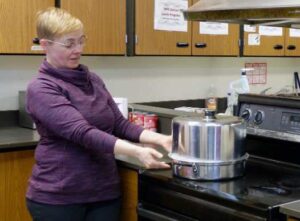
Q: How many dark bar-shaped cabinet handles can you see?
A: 5